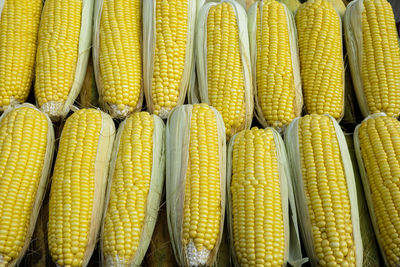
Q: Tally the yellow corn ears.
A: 15